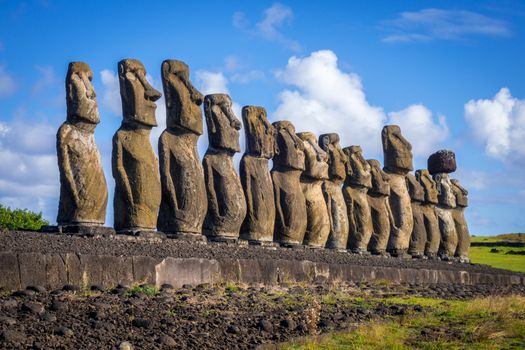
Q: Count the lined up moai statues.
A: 15